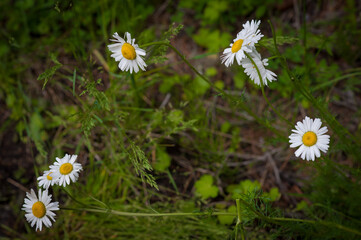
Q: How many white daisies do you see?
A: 8